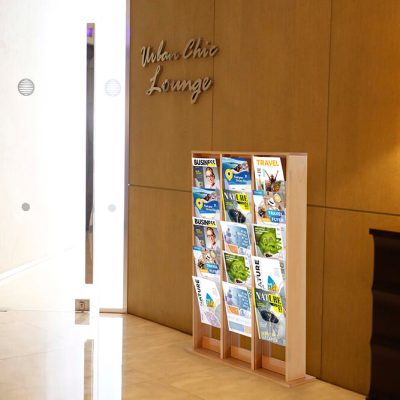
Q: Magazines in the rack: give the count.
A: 15